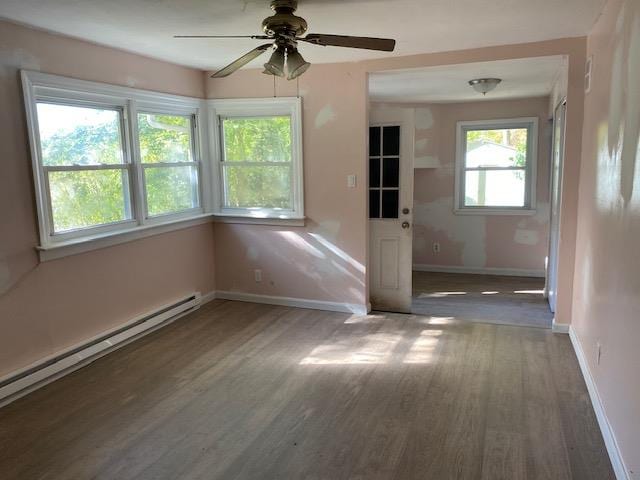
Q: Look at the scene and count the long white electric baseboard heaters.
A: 1